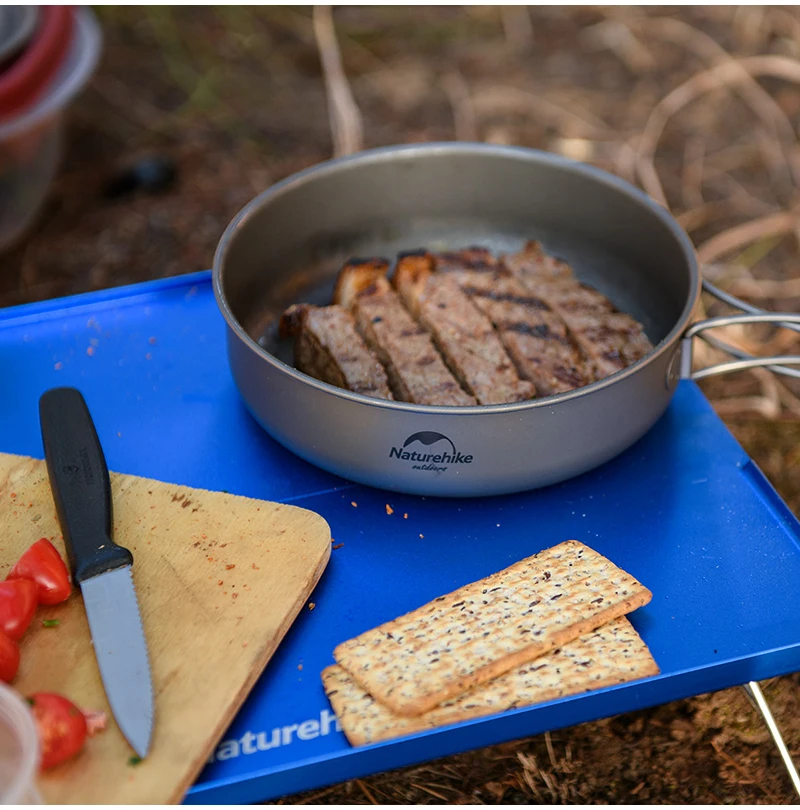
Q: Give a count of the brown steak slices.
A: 5